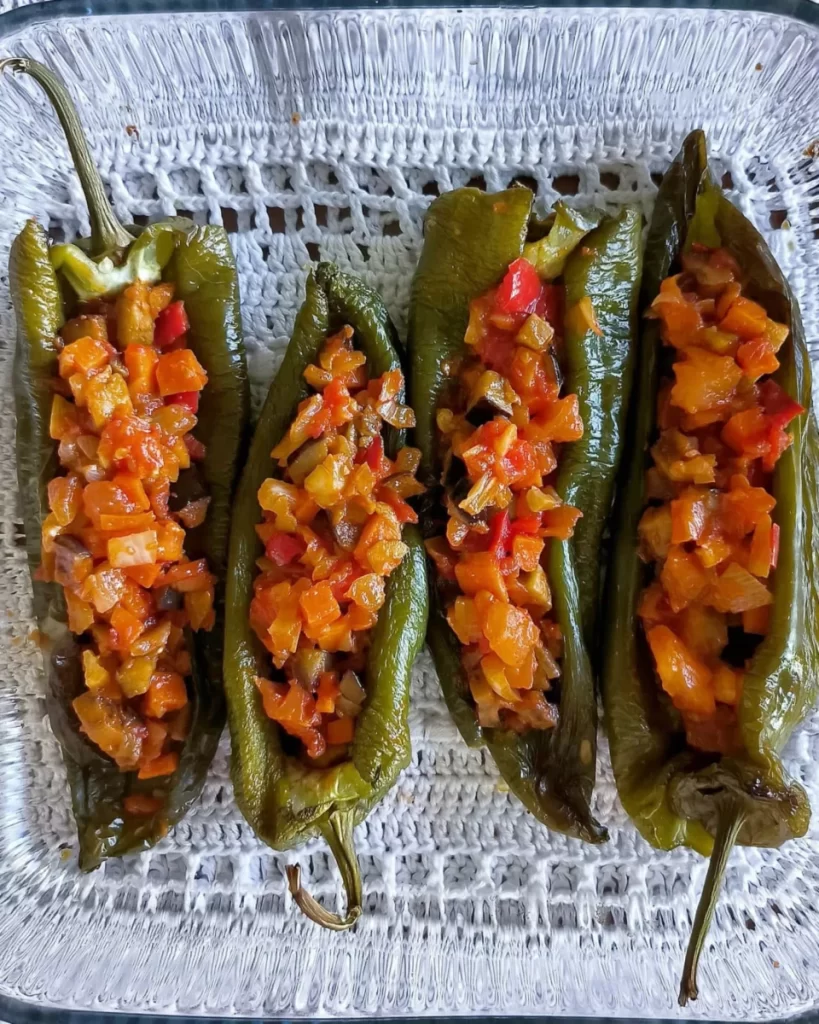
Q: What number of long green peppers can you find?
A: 4